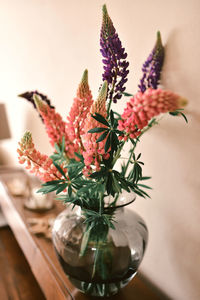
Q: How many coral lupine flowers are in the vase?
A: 5